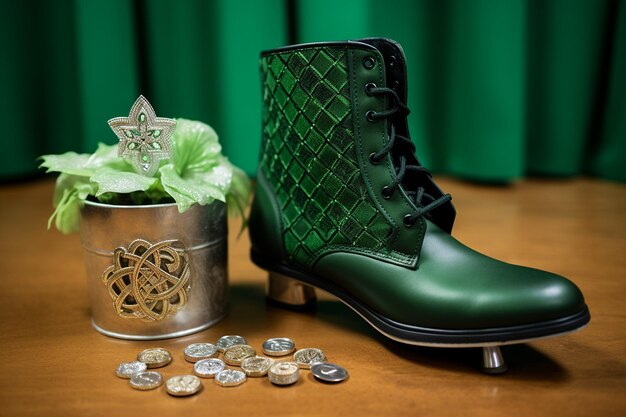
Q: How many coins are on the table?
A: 14